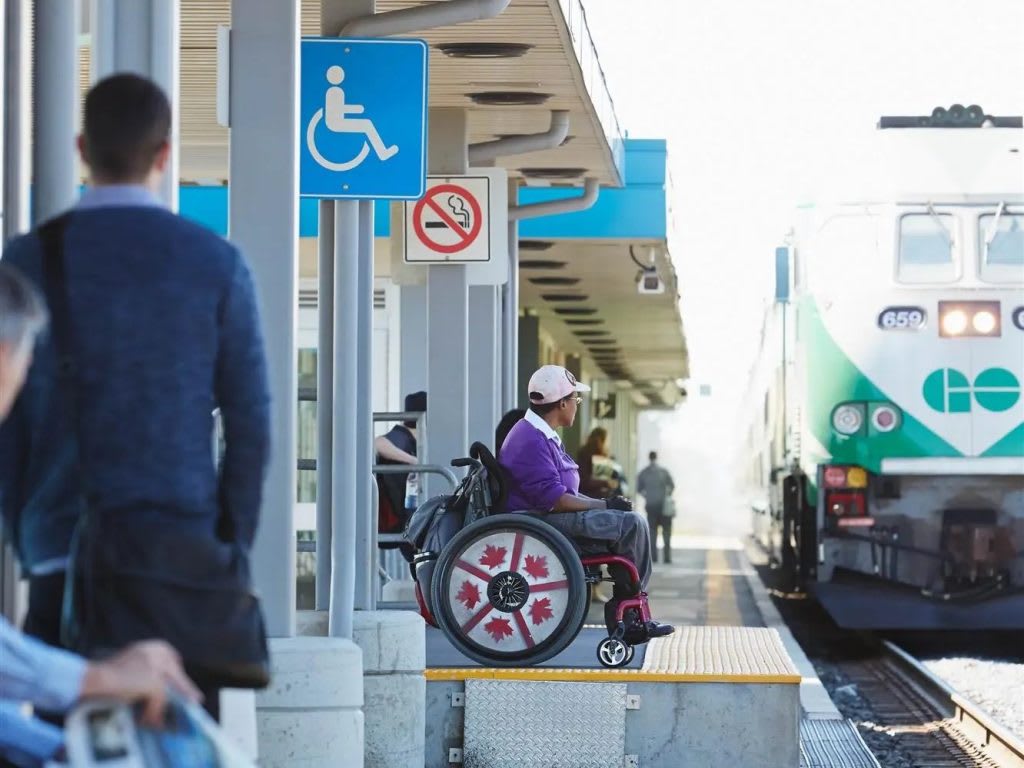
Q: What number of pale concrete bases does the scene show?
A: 2